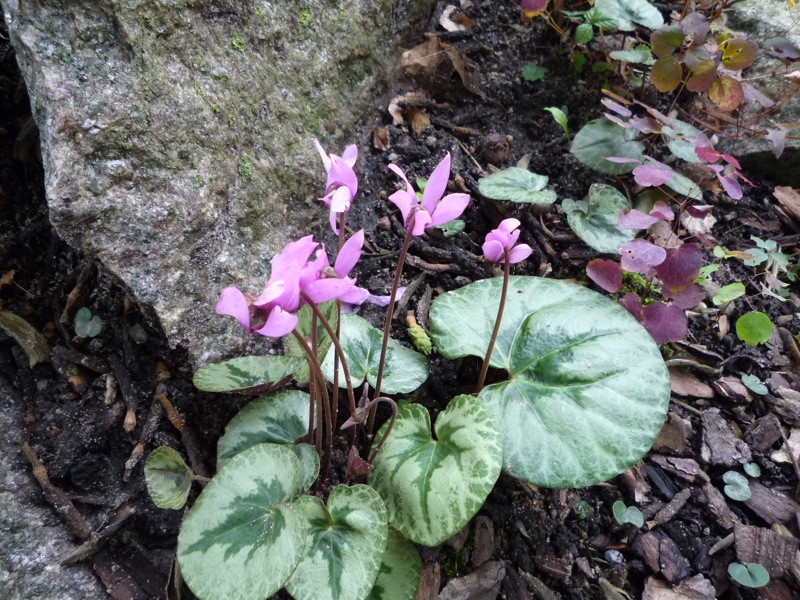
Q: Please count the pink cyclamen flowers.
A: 6